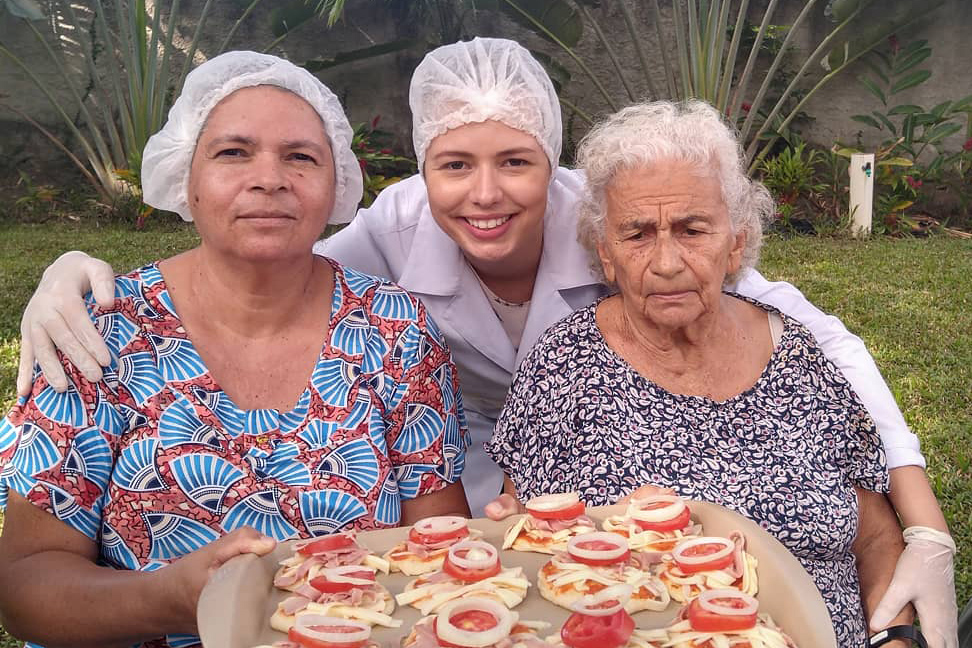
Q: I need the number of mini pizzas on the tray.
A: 12